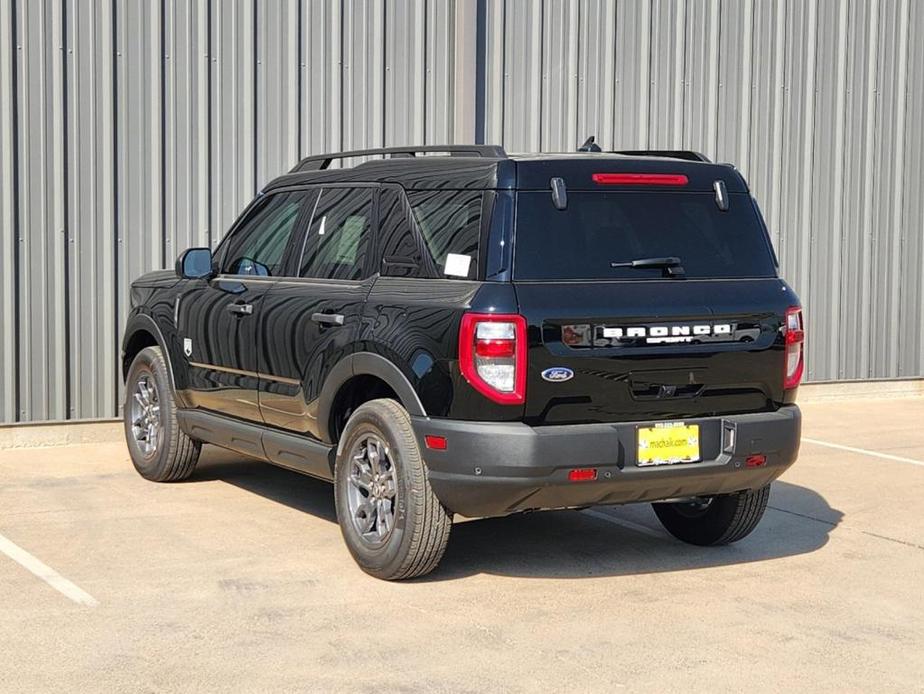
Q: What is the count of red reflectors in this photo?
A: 3